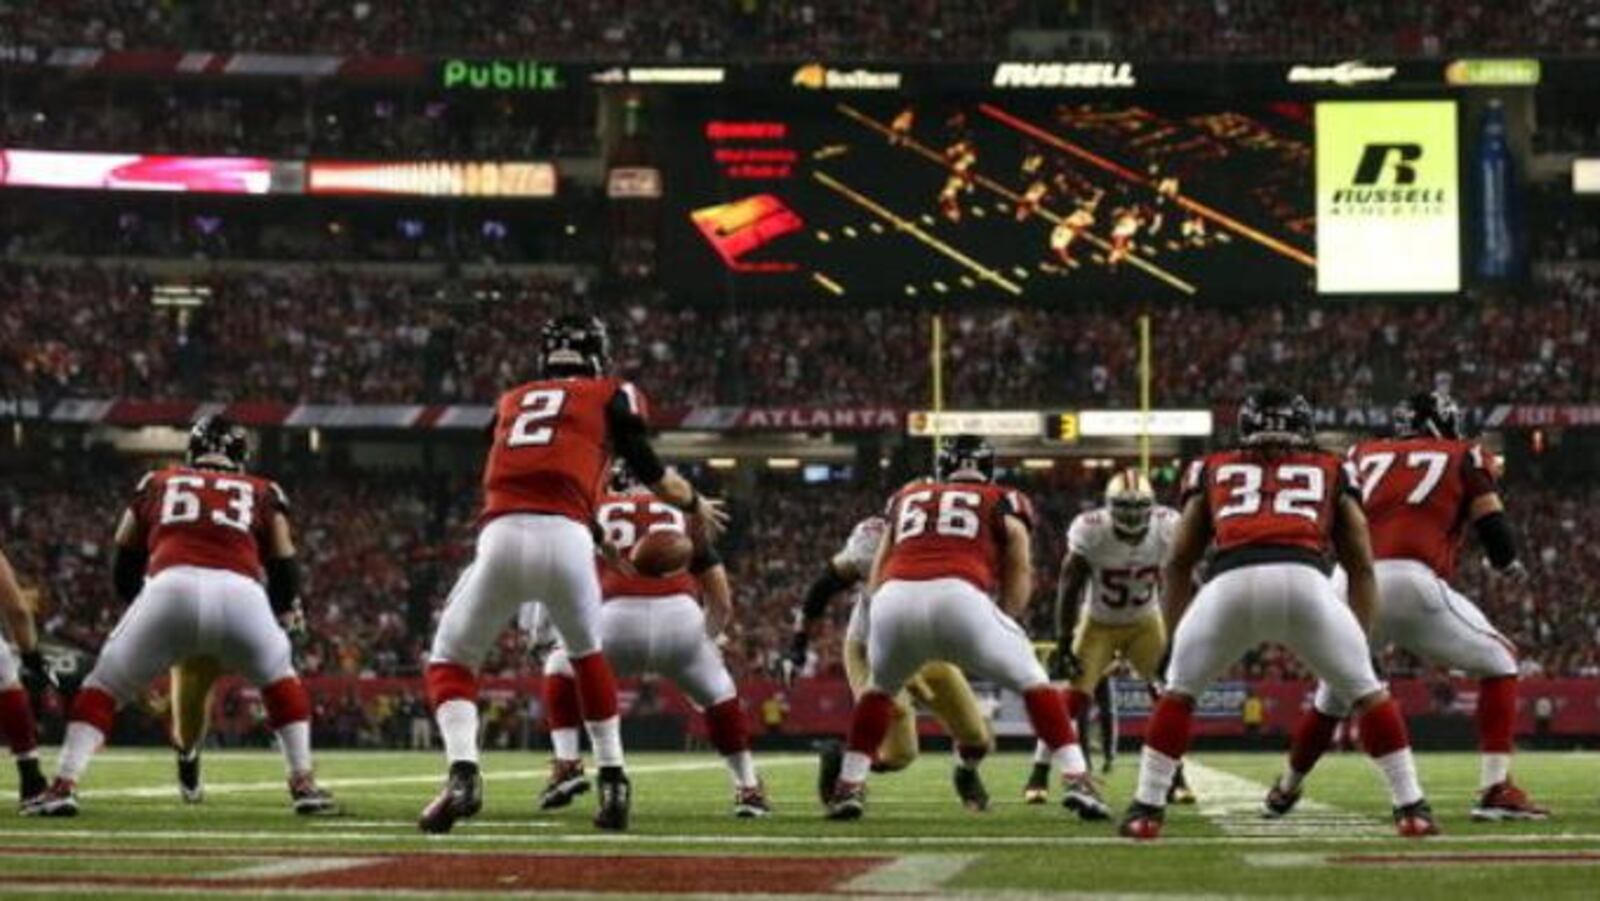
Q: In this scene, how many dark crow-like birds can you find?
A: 0